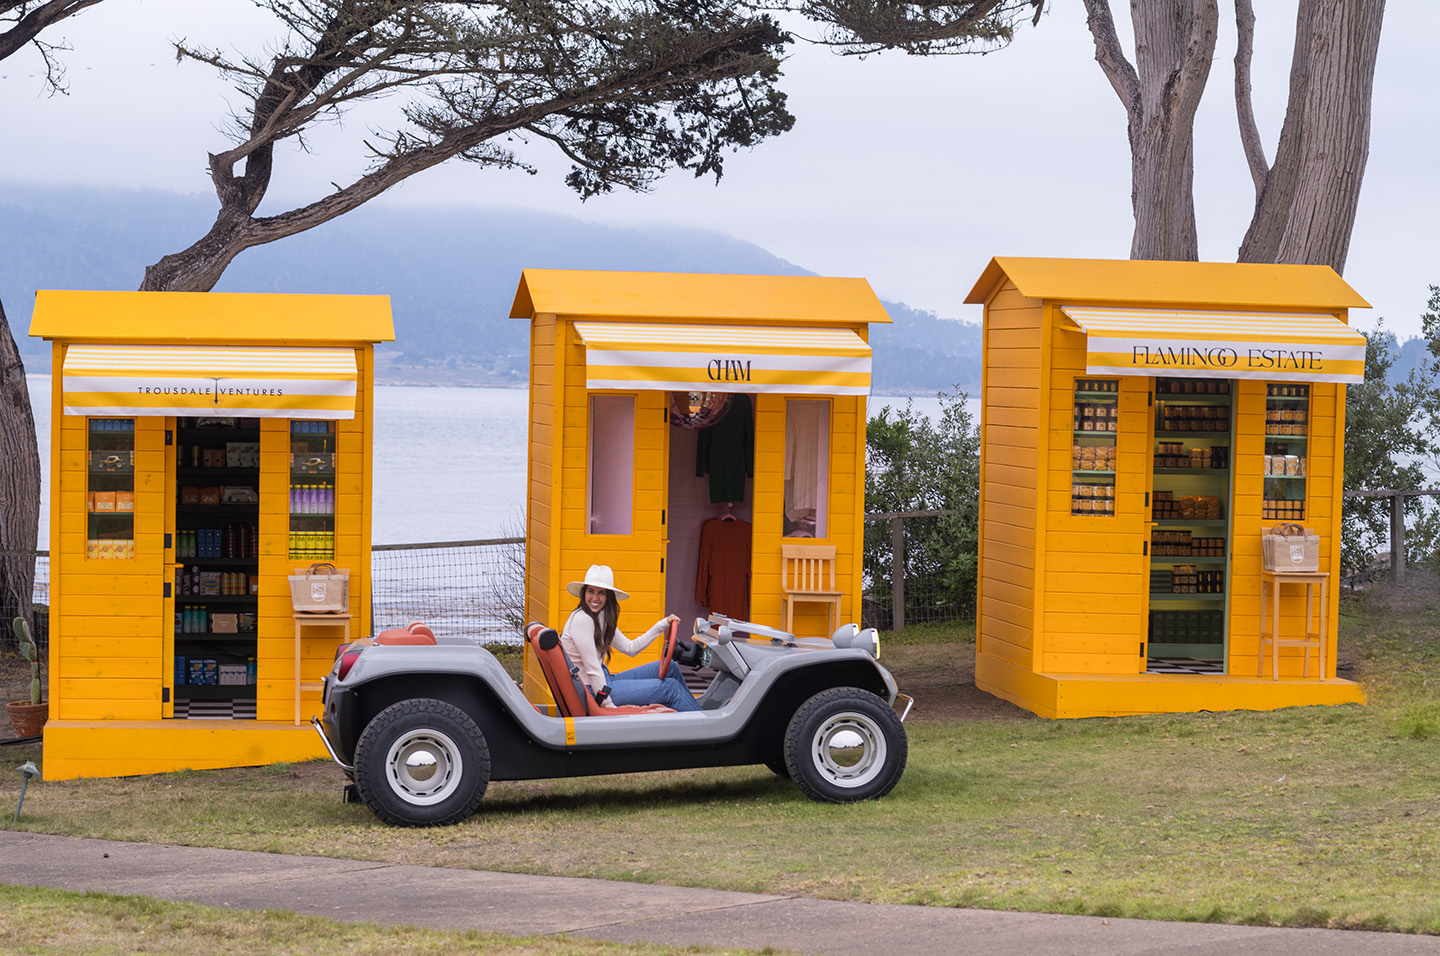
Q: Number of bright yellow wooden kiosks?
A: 3